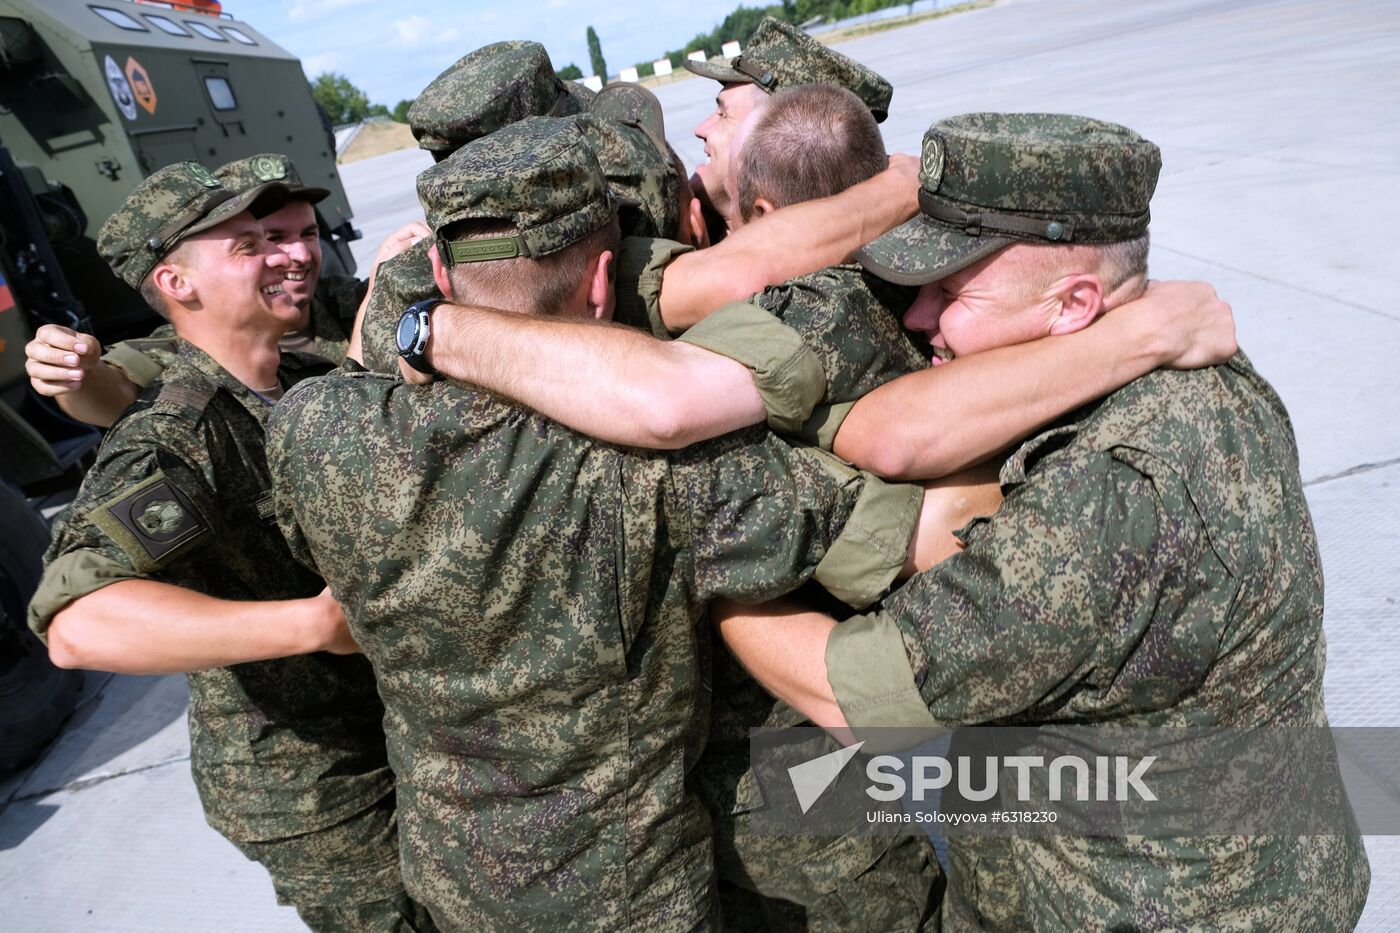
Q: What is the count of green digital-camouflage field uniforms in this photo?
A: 8